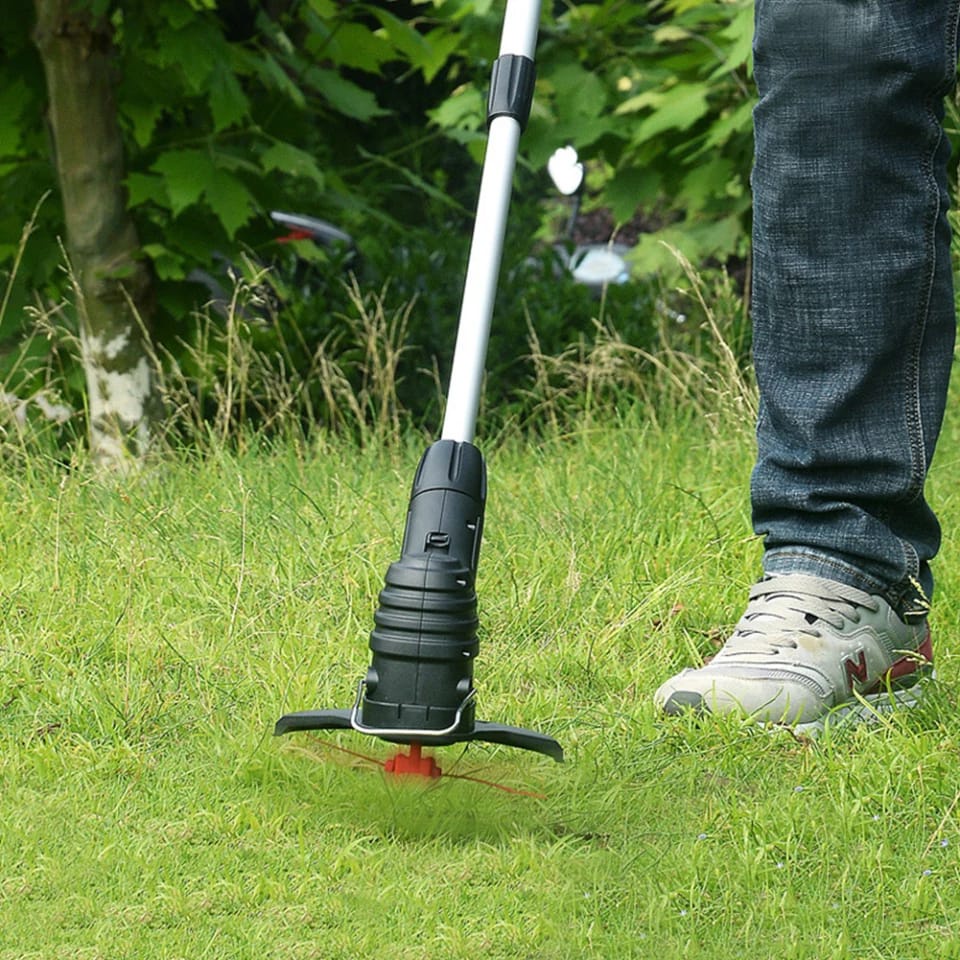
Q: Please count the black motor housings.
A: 1